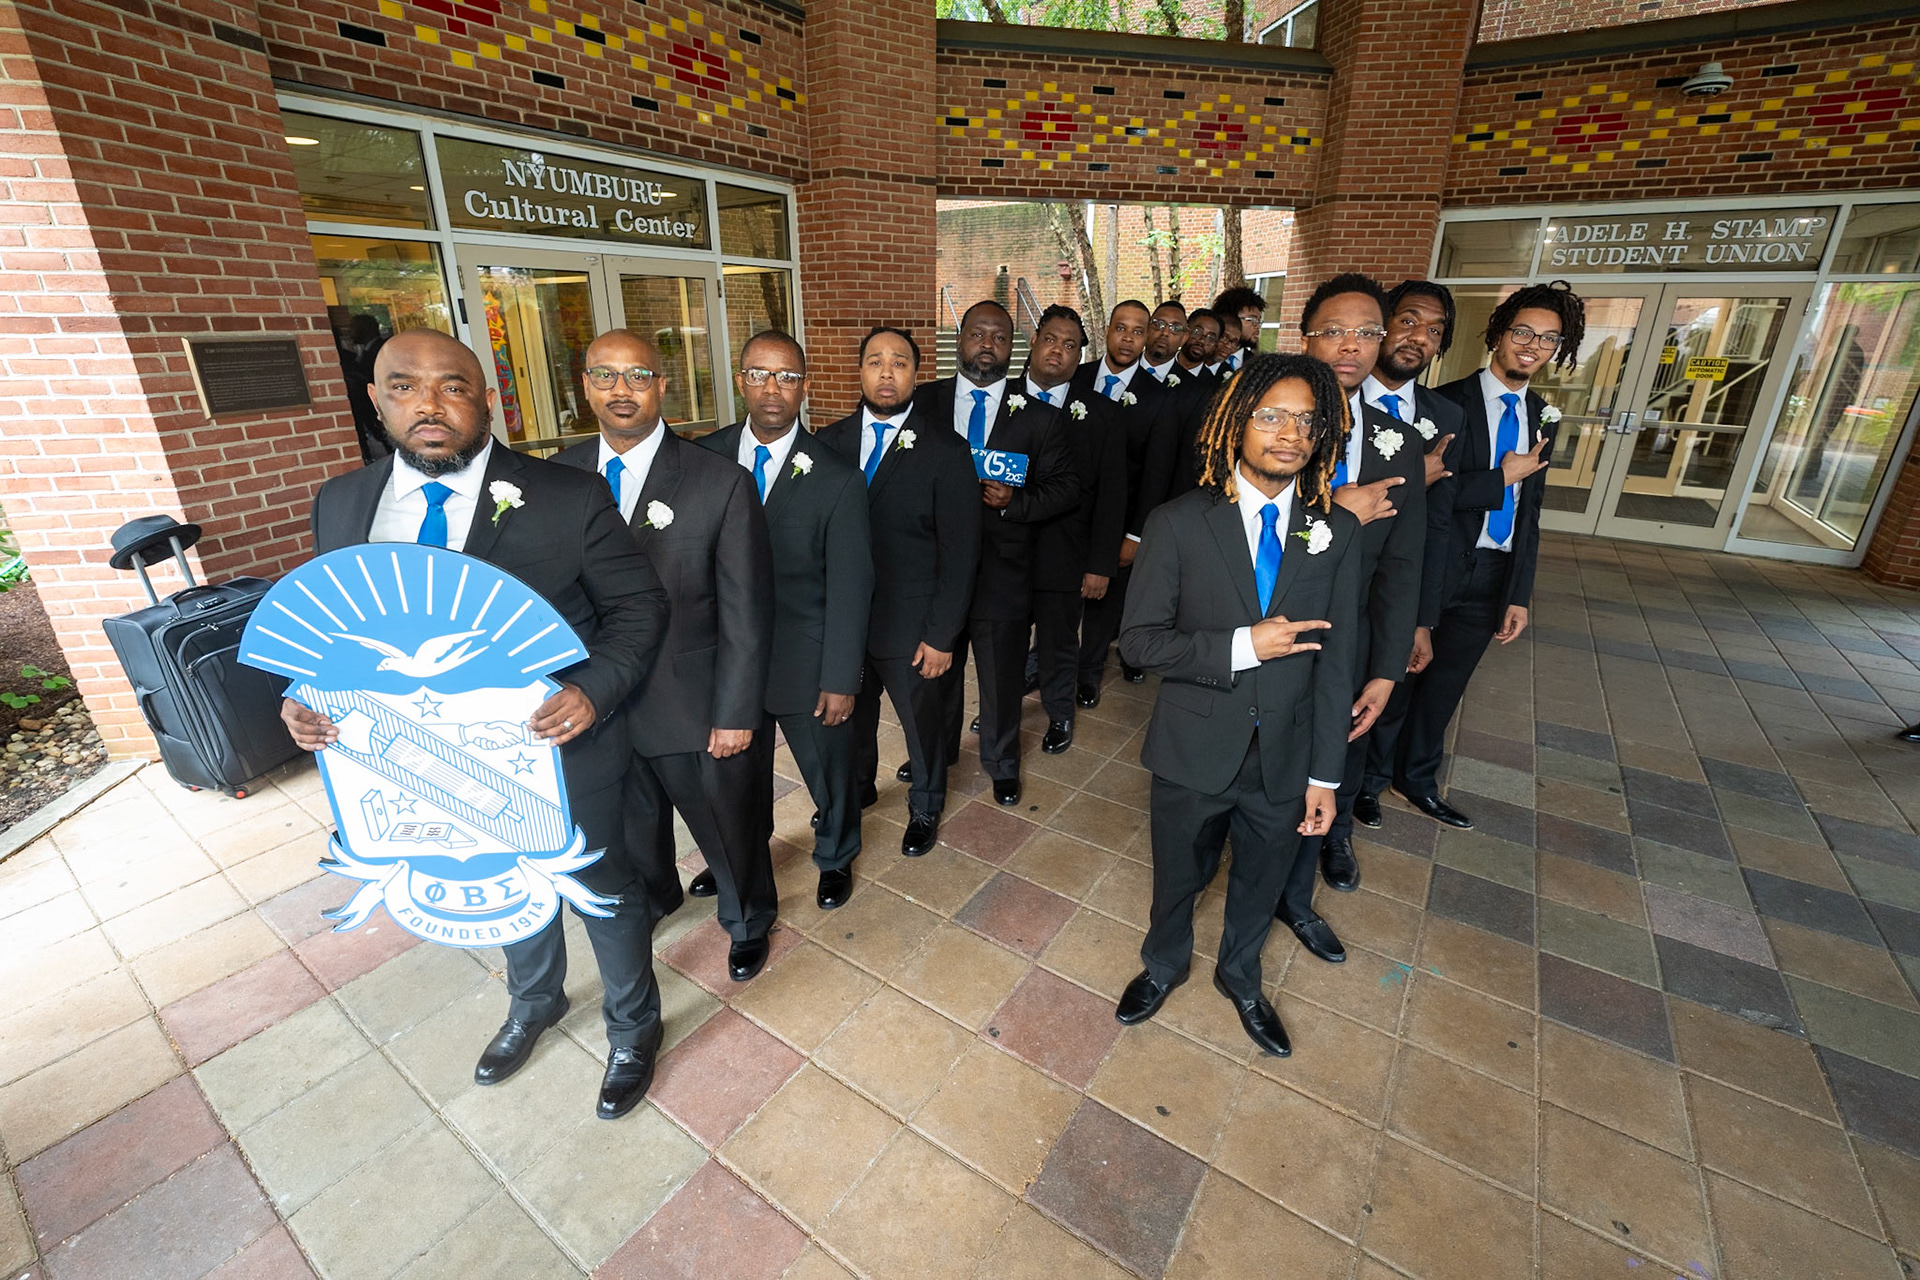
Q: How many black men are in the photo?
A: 15